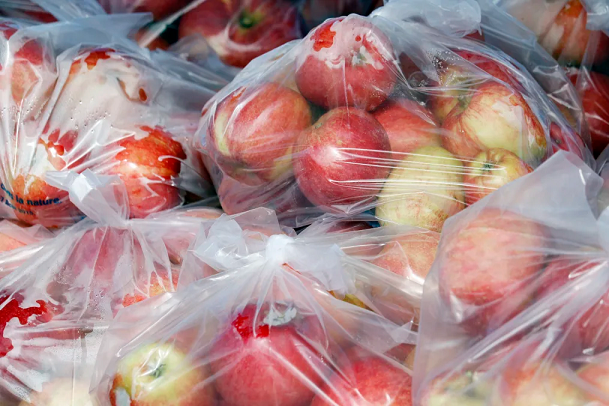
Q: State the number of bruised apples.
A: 0